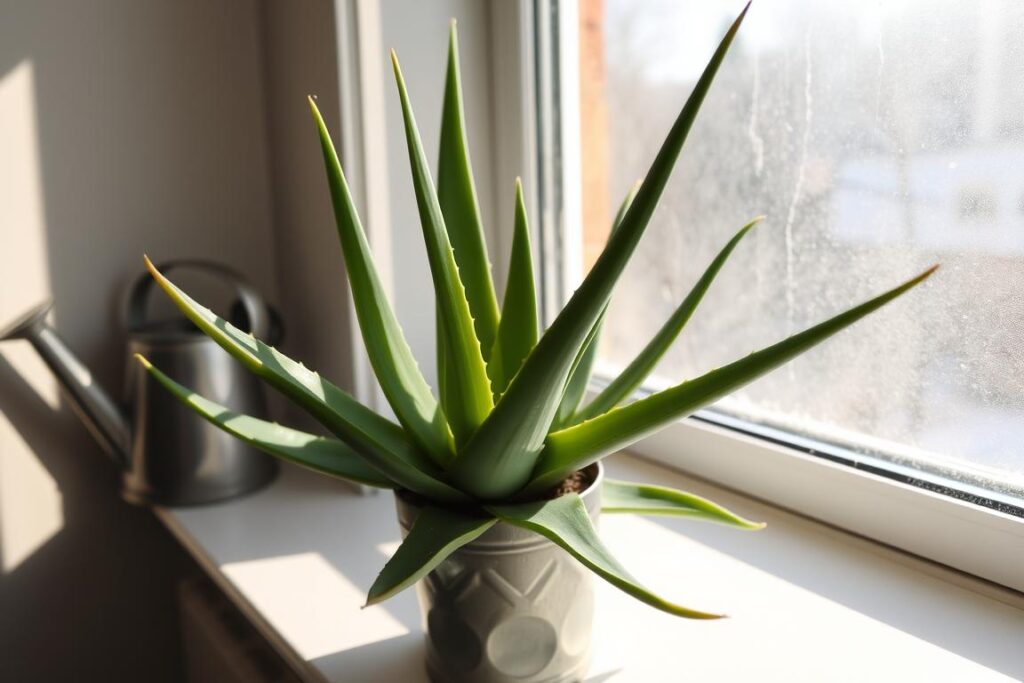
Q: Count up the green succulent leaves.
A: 13